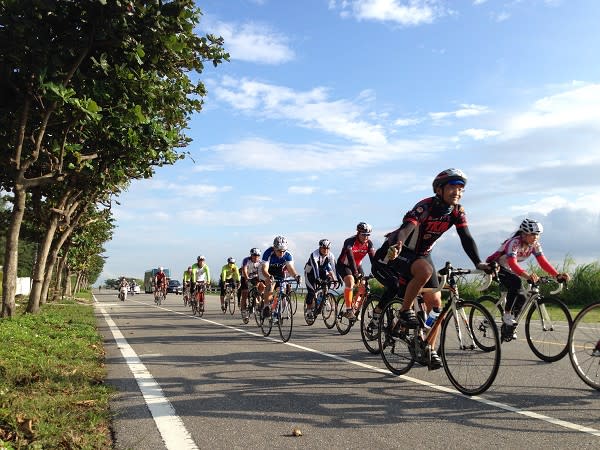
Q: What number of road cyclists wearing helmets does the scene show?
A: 10